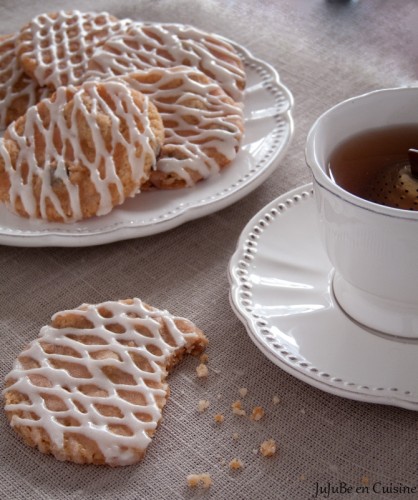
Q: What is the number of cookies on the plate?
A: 5